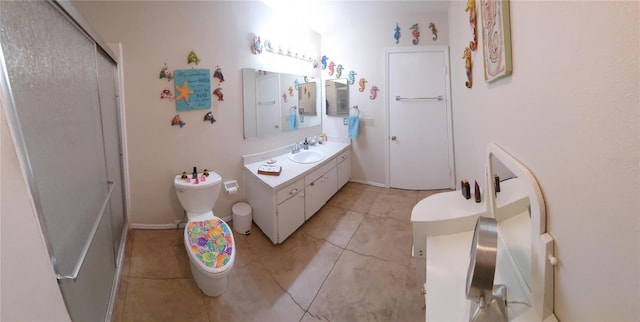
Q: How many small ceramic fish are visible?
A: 7